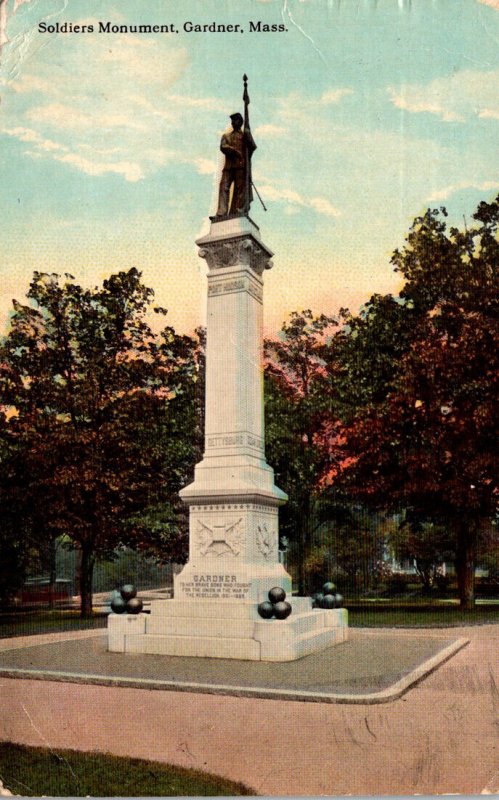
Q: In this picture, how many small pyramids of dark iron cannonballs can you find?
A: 3